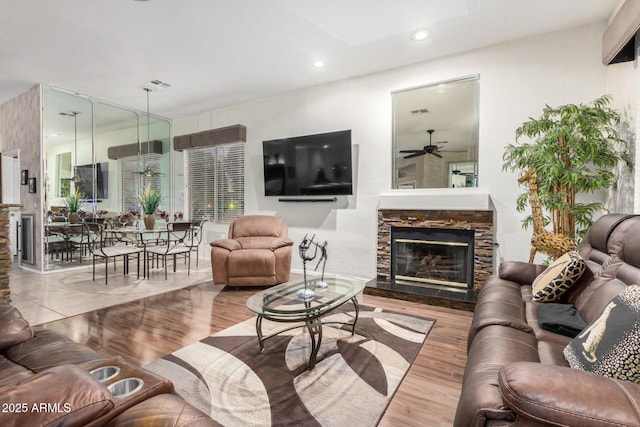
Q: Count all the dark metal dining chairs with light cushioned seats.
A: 4